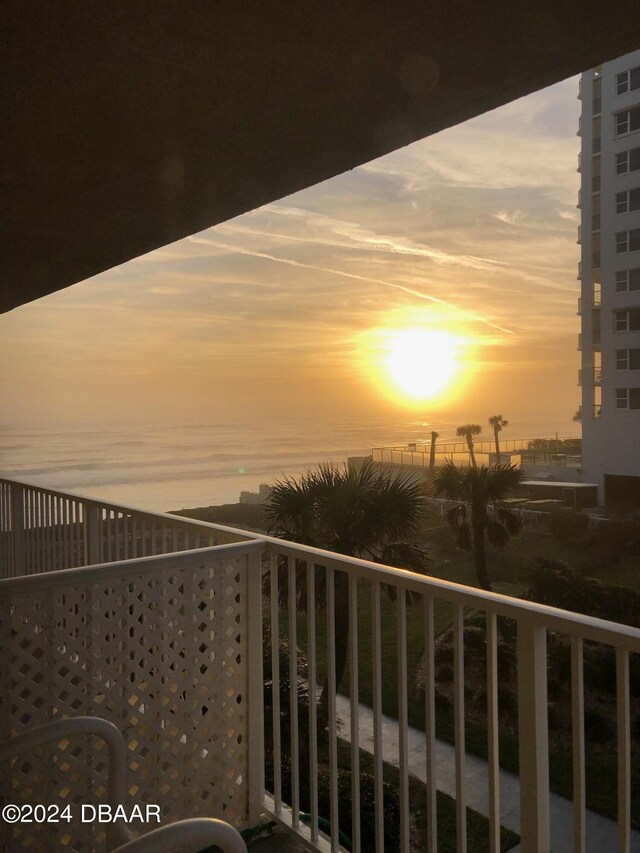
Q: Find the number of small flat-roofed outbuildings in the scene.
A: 1